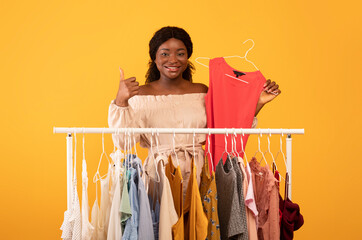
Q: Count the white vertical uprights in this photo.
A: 2